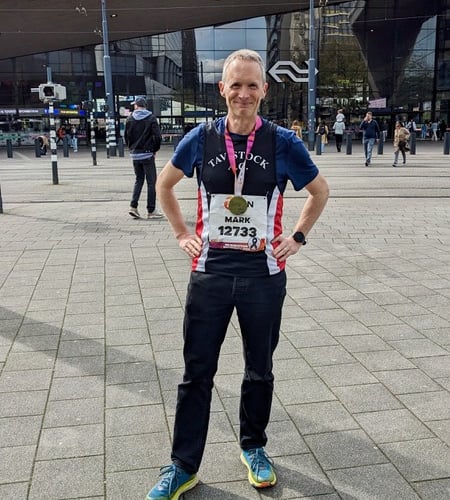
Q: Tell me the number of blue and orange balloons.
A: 0